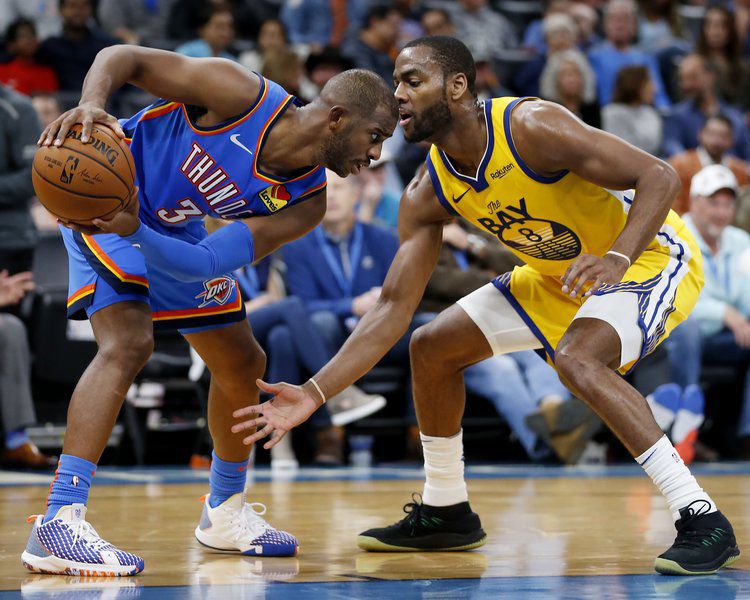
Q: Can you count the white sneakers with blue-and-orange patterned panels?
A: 2